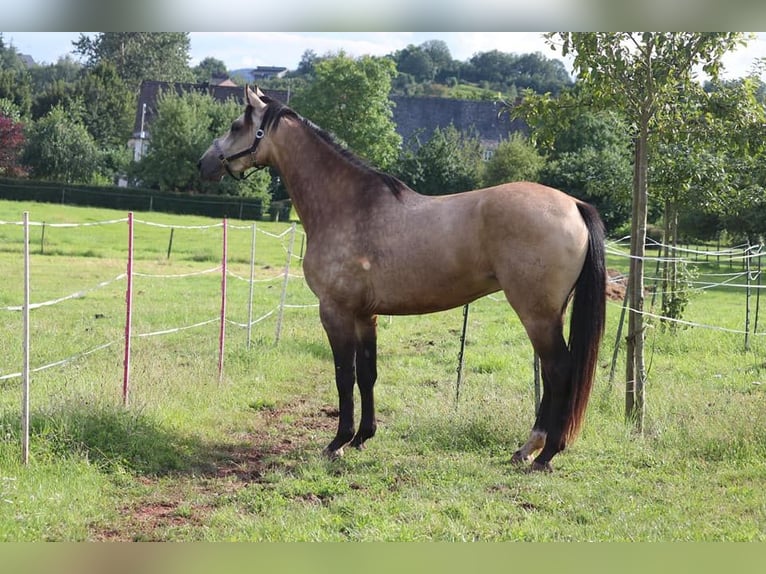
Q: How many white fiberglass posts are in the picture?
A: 3